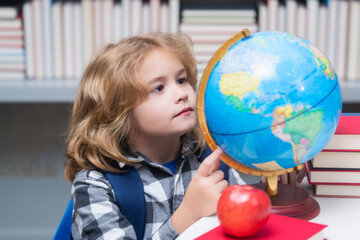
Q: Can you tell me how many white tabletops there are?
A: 1